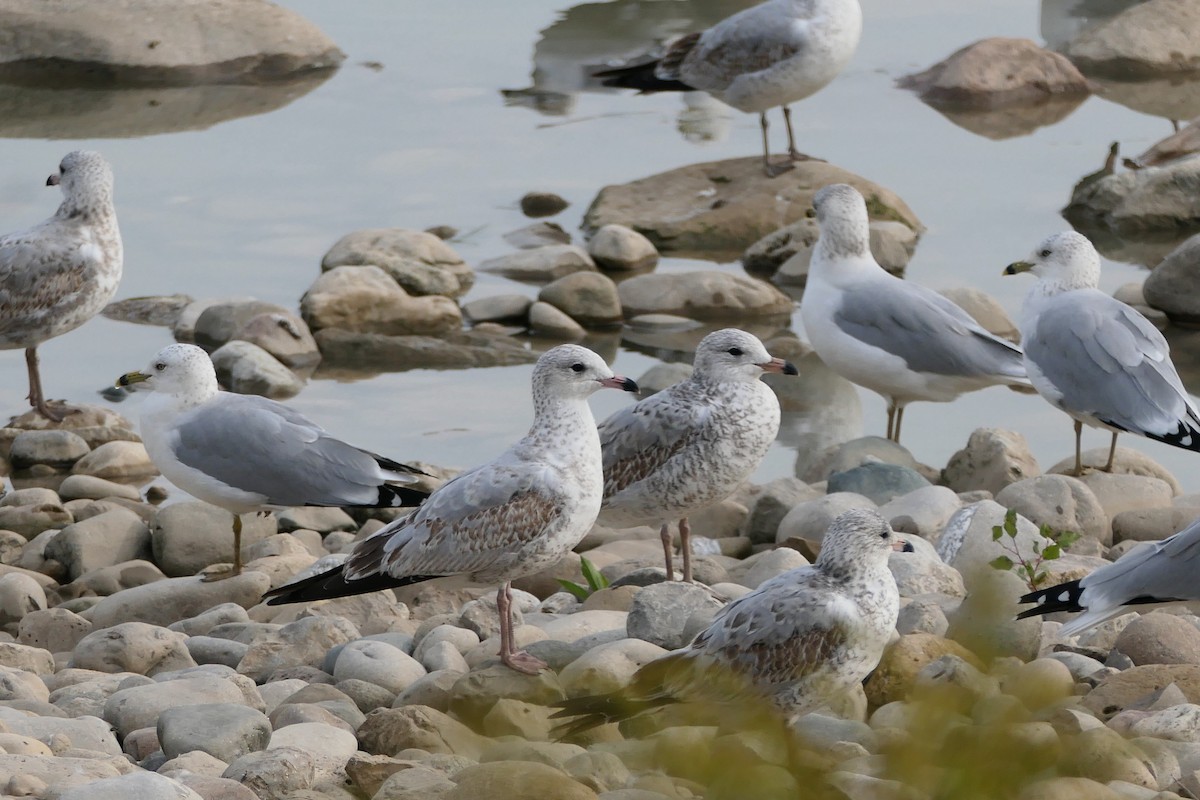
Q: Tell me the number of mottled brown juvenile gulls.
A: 5